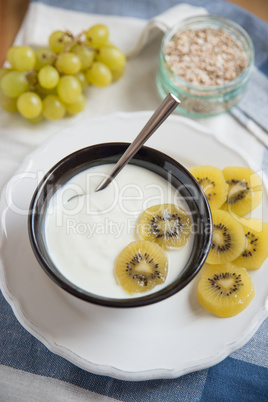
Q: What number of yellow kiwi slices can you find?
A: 7